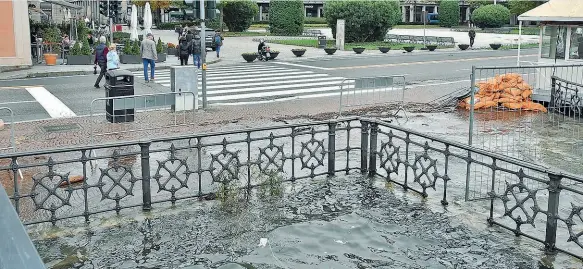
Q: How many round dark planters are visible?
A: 10